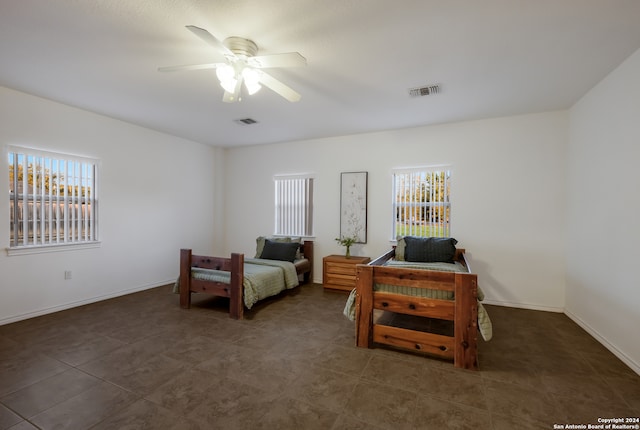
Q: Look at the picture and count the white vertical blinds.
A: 3